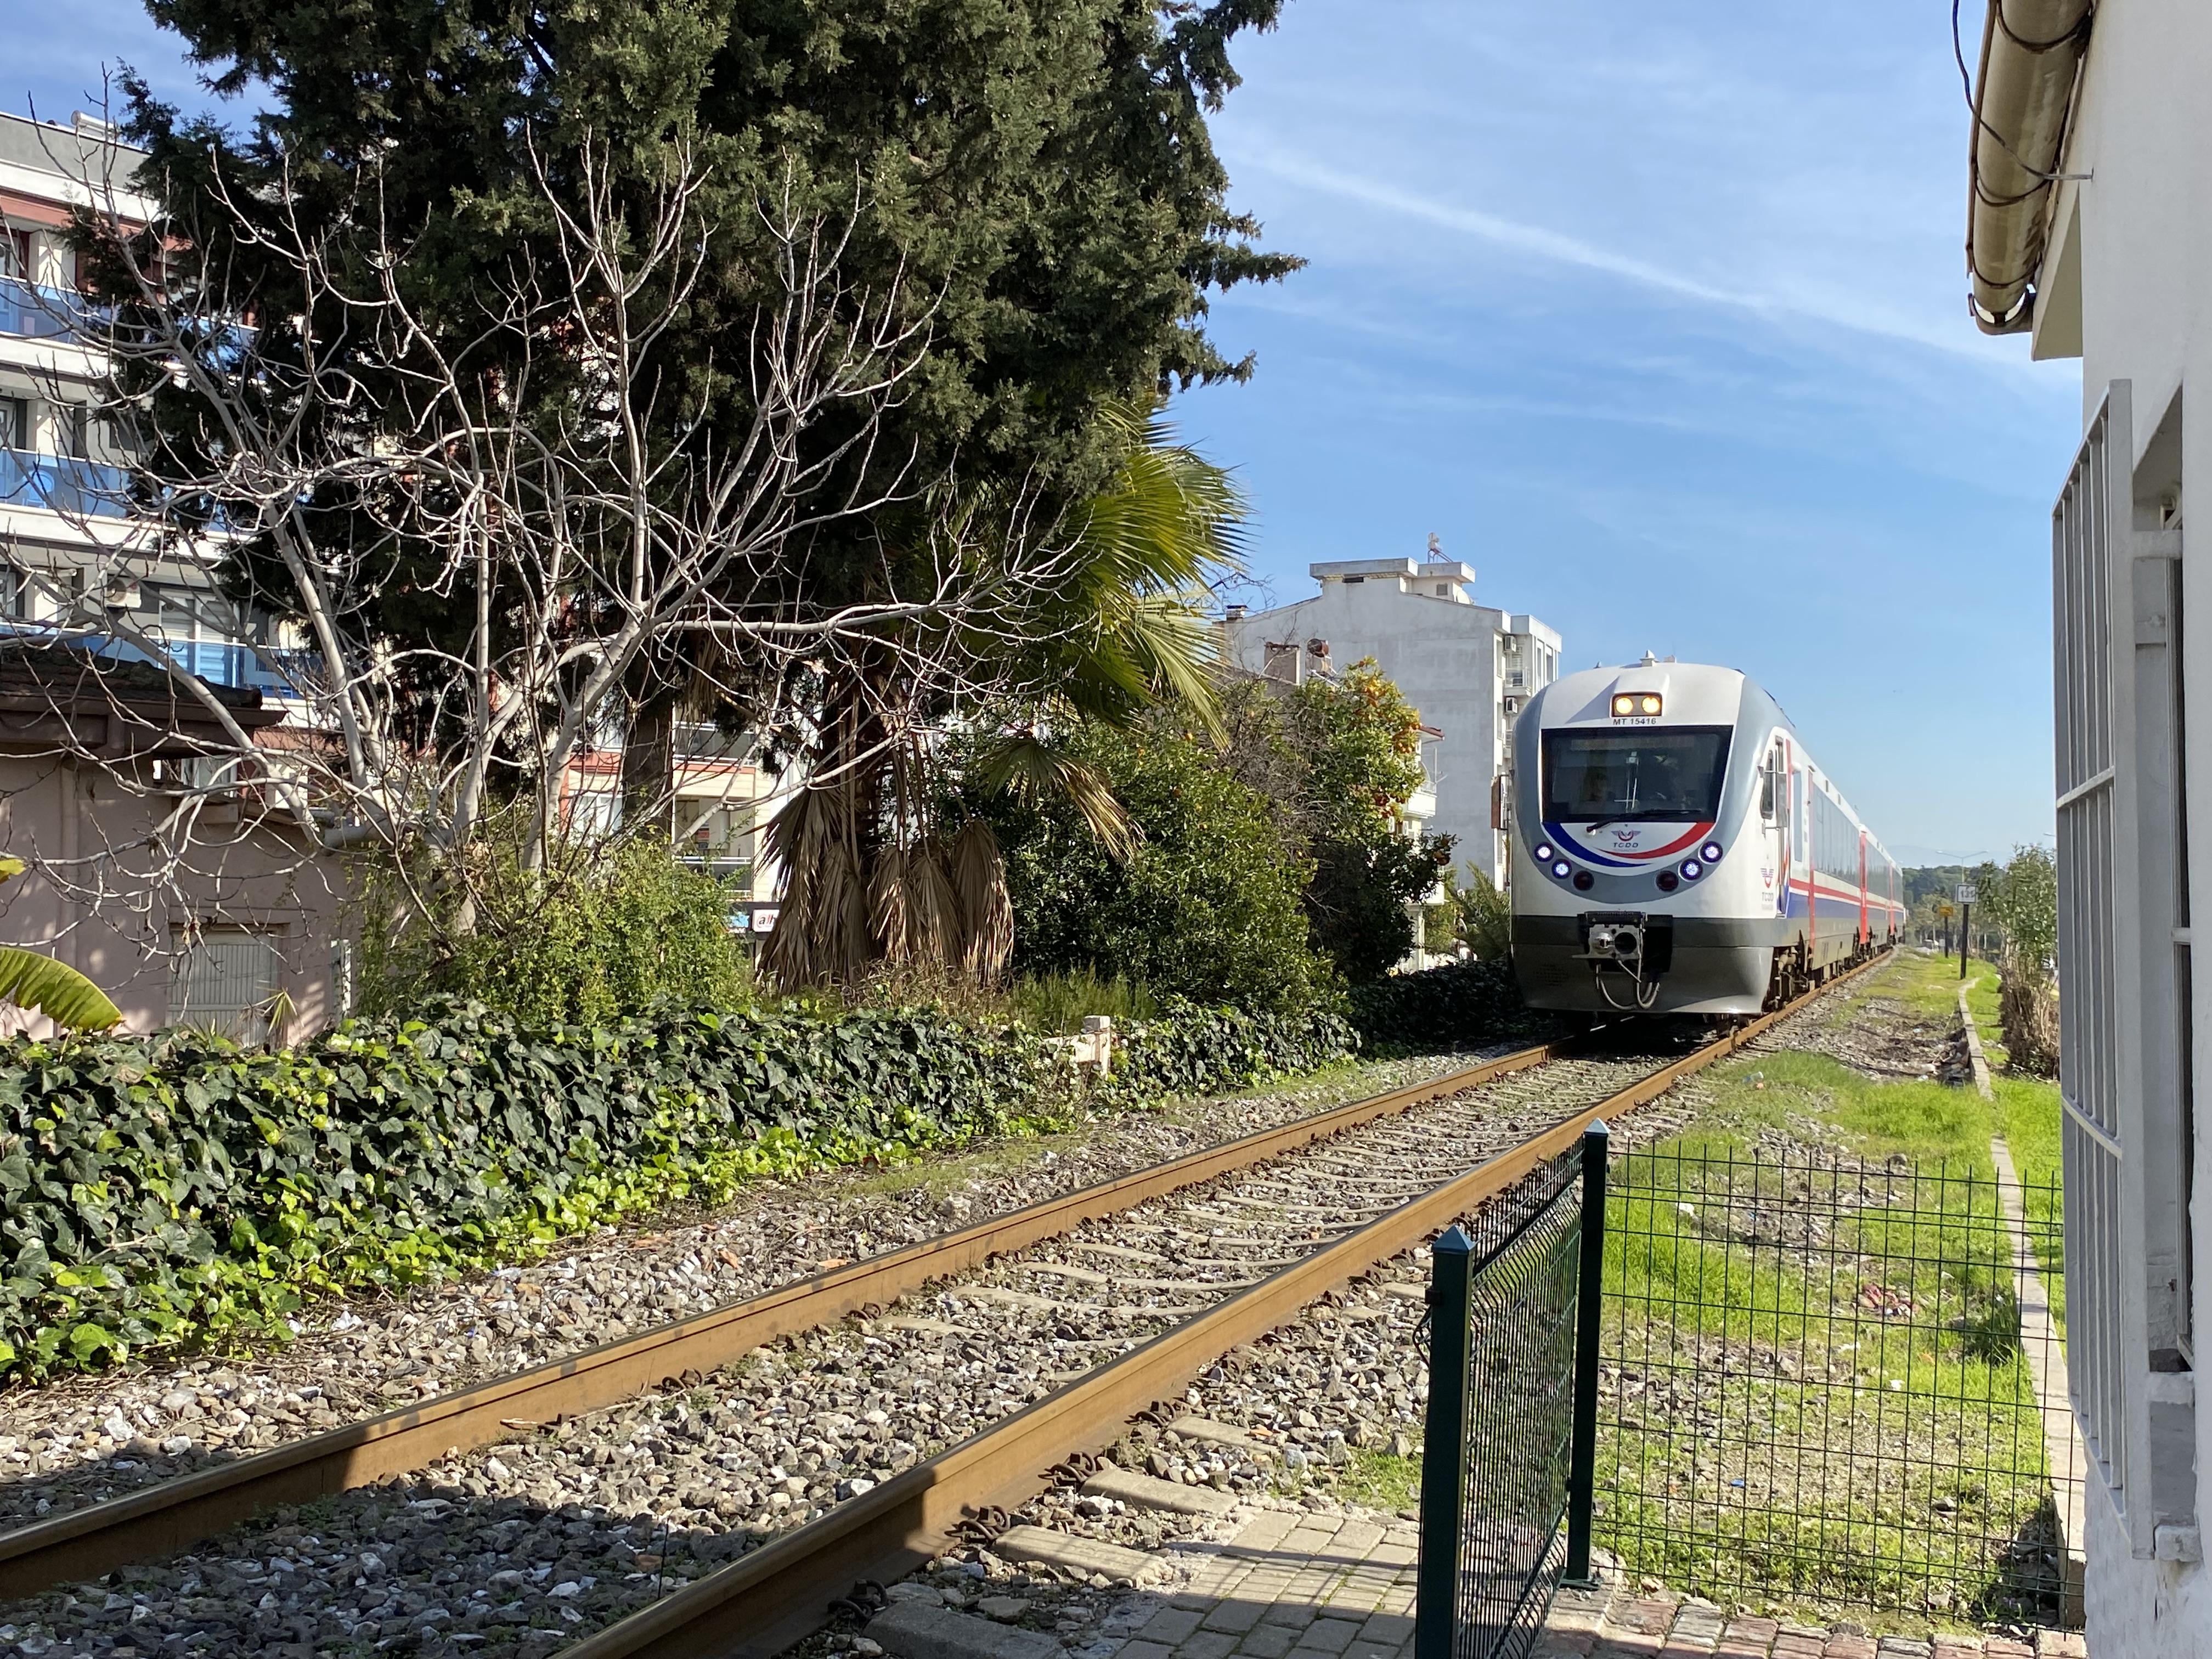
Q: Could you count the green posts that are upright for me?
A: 2